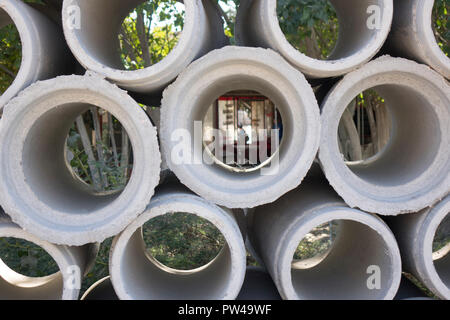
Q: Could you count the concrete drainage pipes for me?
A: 11